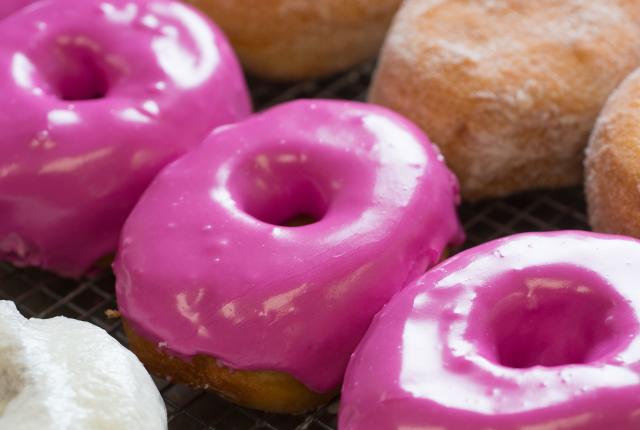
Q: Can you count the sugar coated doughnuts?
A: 3